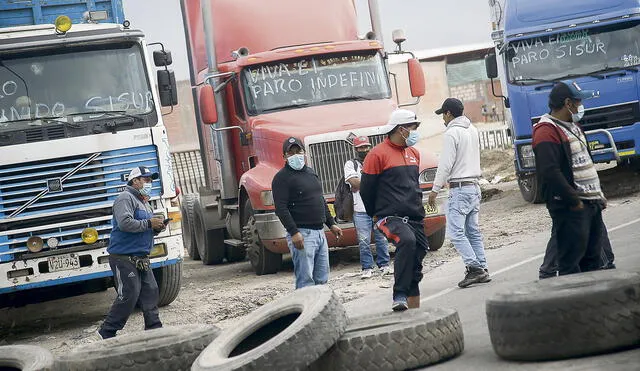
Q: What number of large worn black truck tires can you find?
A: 5